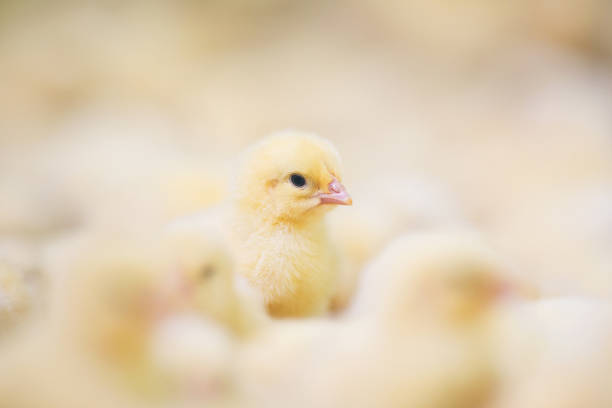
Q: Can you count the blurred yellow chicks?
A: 3